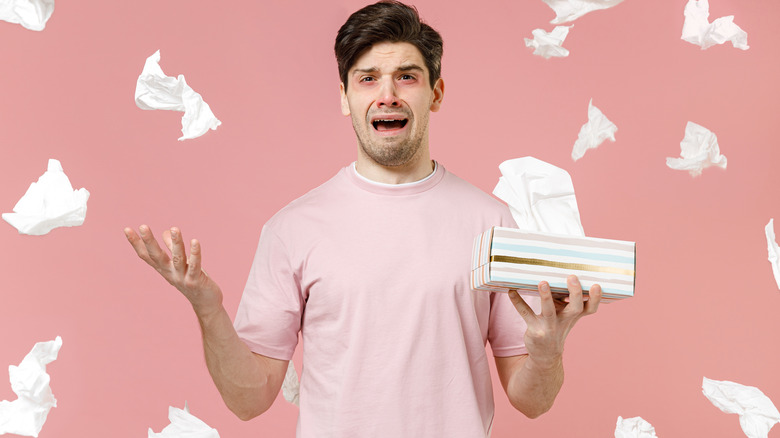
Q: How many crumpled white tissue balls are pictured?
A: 14